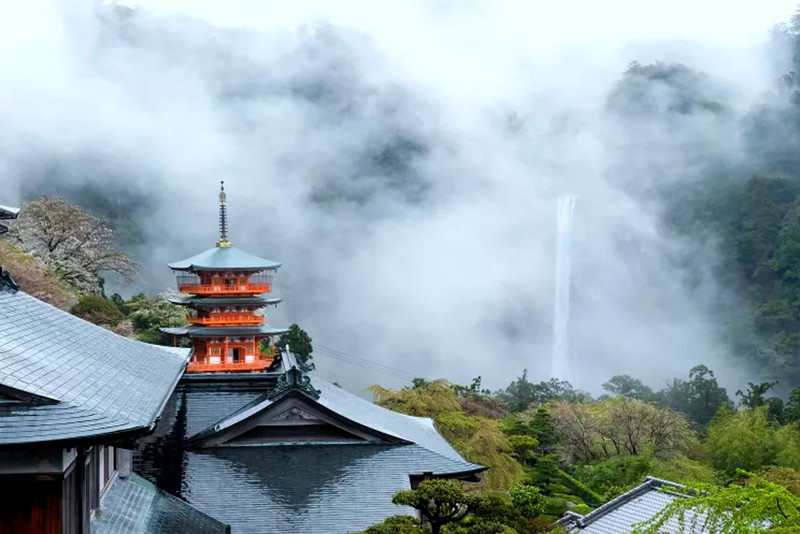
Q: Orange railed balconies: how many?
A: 3